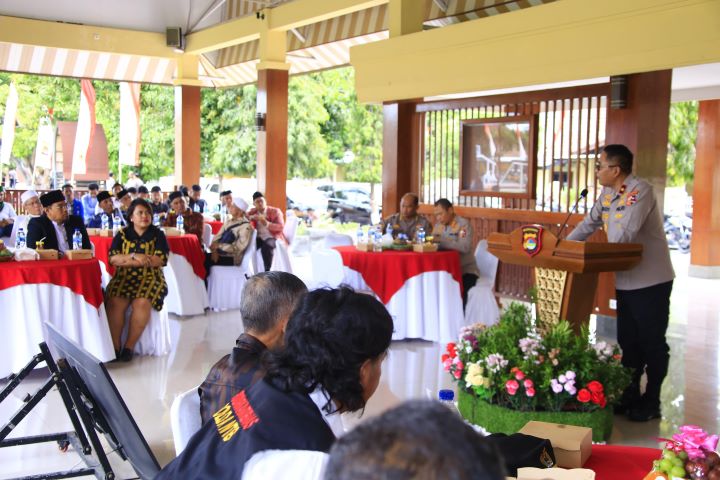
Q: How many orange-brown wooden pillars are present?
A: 5